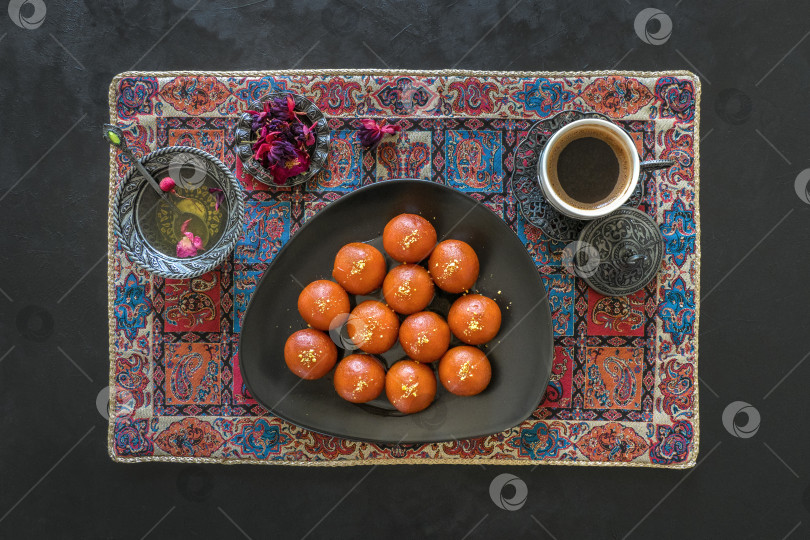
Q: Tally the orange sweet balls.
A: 12